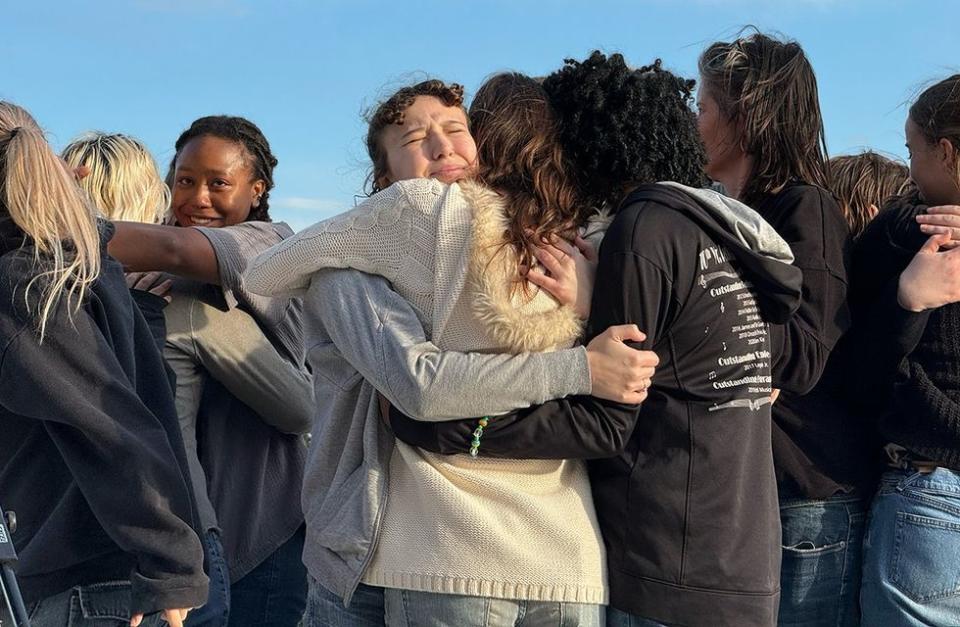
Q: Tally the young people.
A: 9